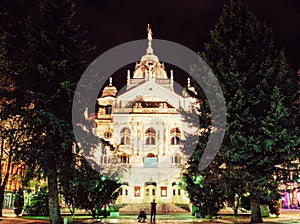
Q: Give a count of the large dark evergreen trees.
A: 2